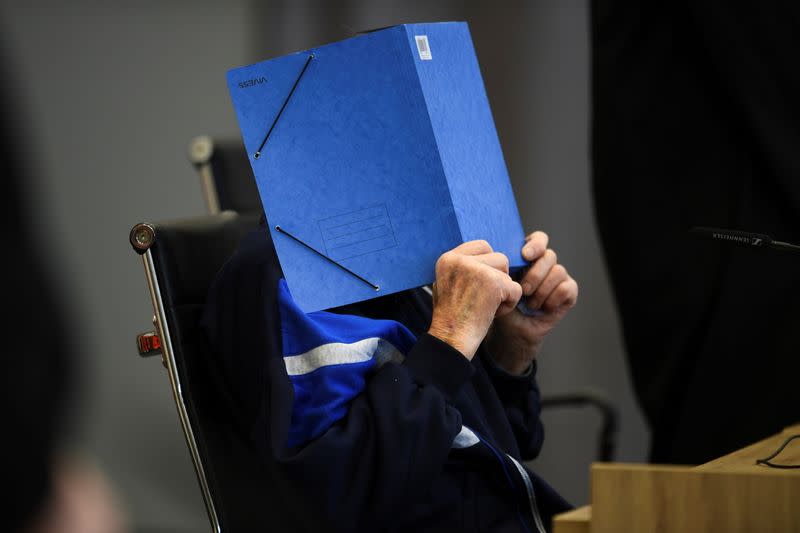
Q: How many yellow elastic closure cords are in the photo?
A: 0